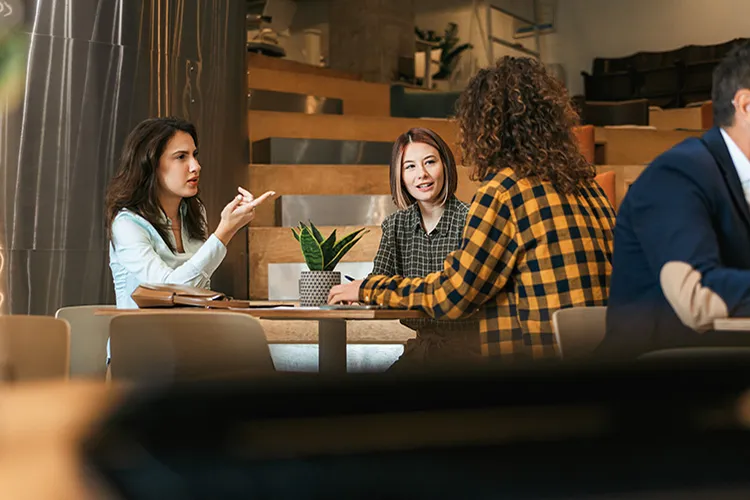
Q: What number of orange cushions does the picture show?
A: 2